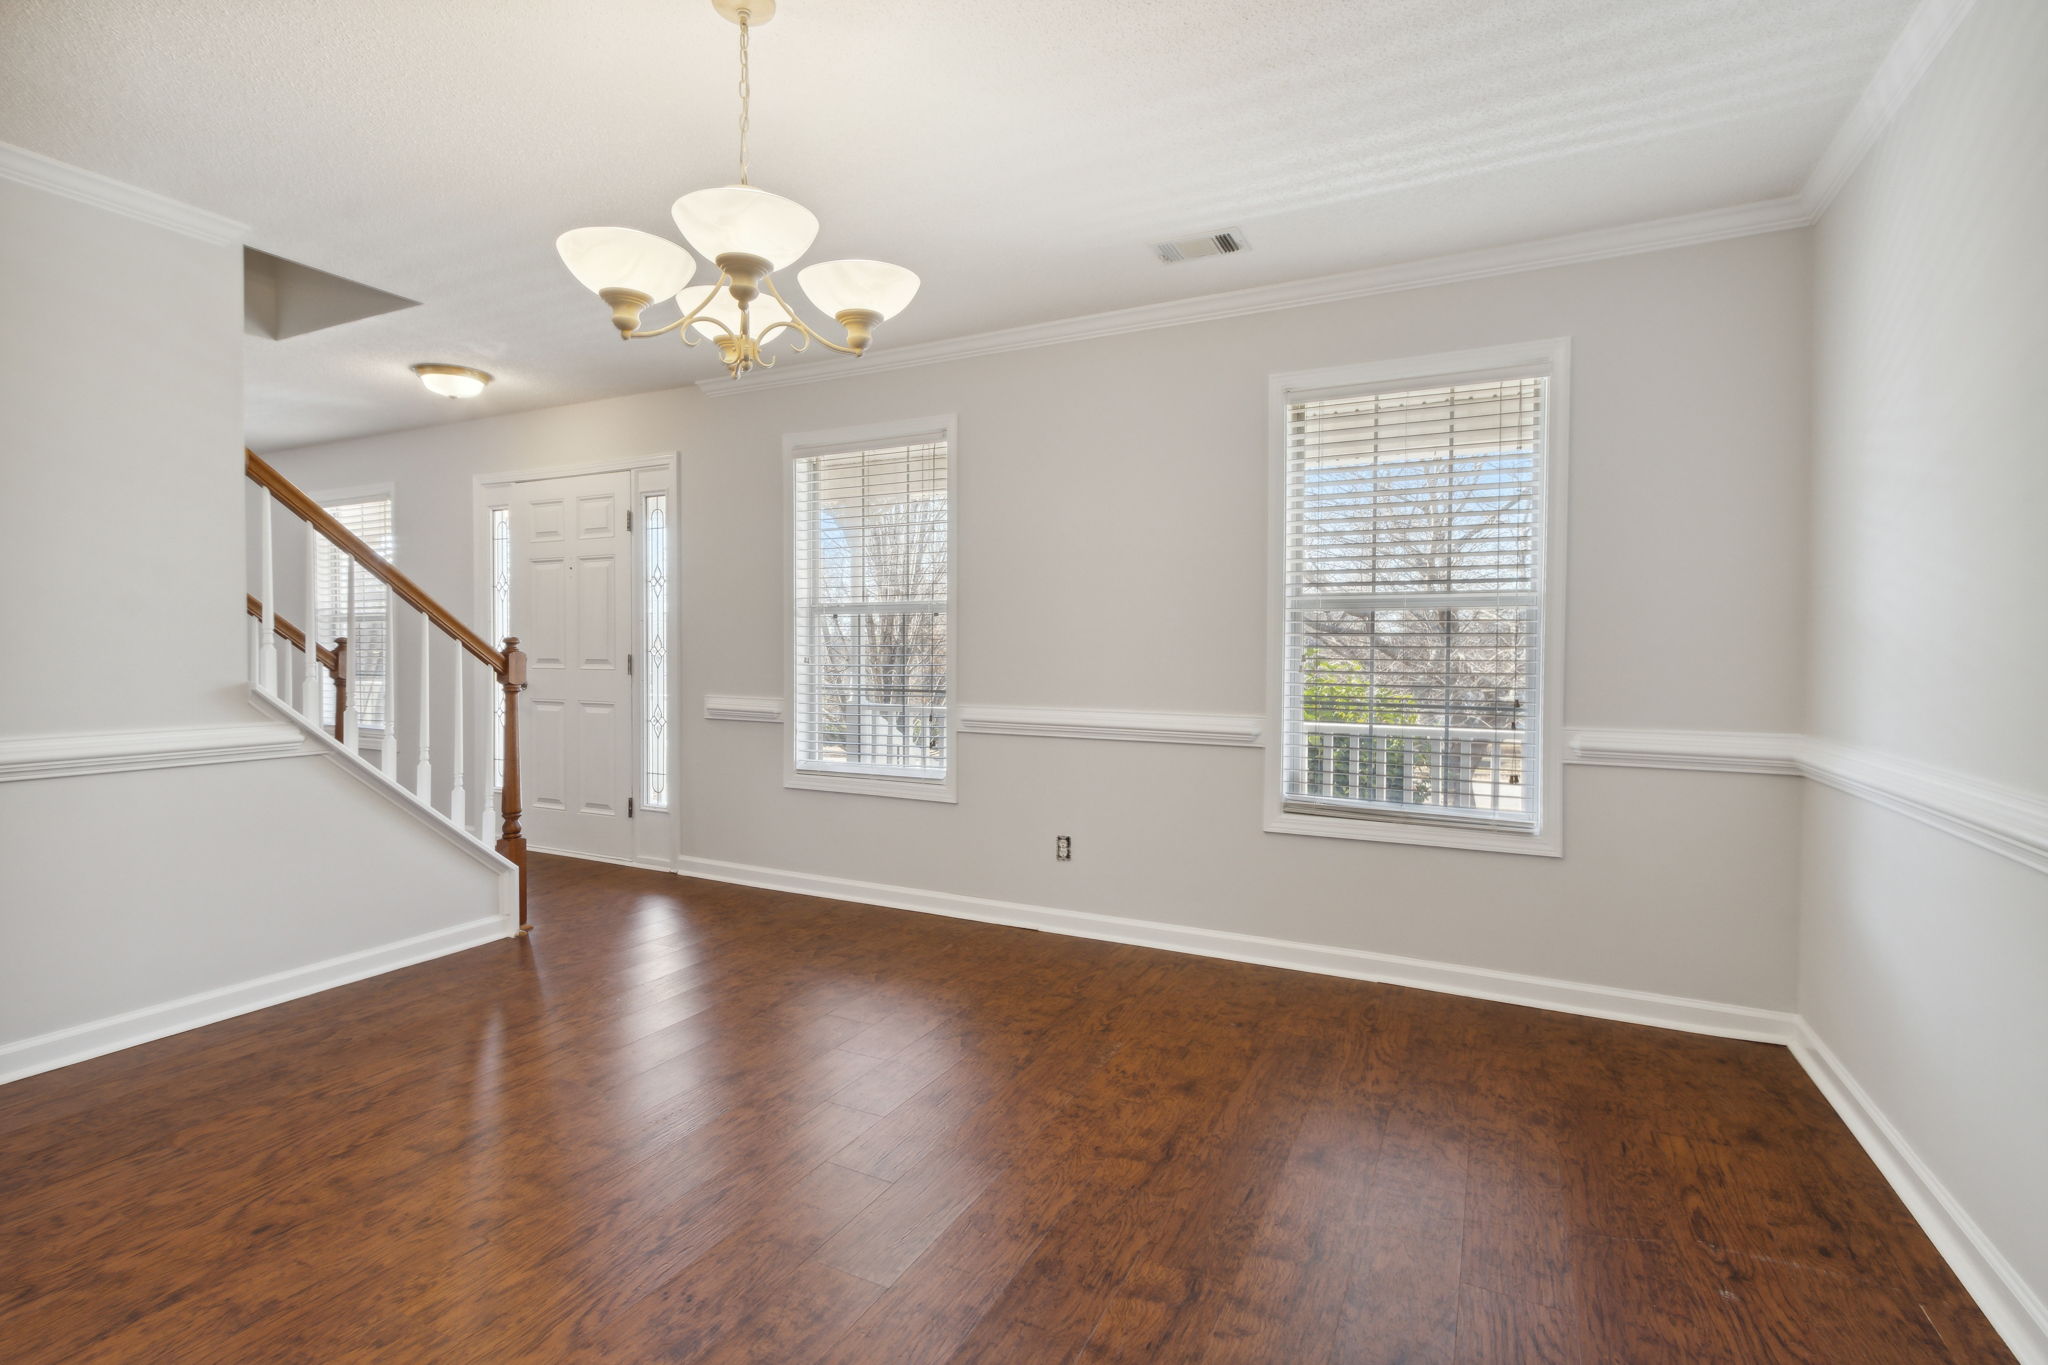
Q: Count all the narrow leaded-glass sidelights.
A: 2